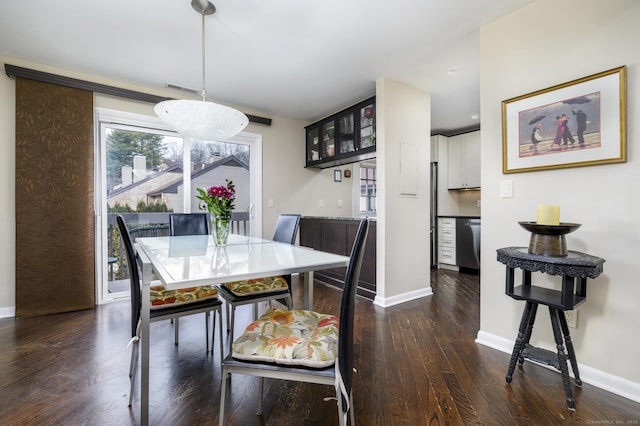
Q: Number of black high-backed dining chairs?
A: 4